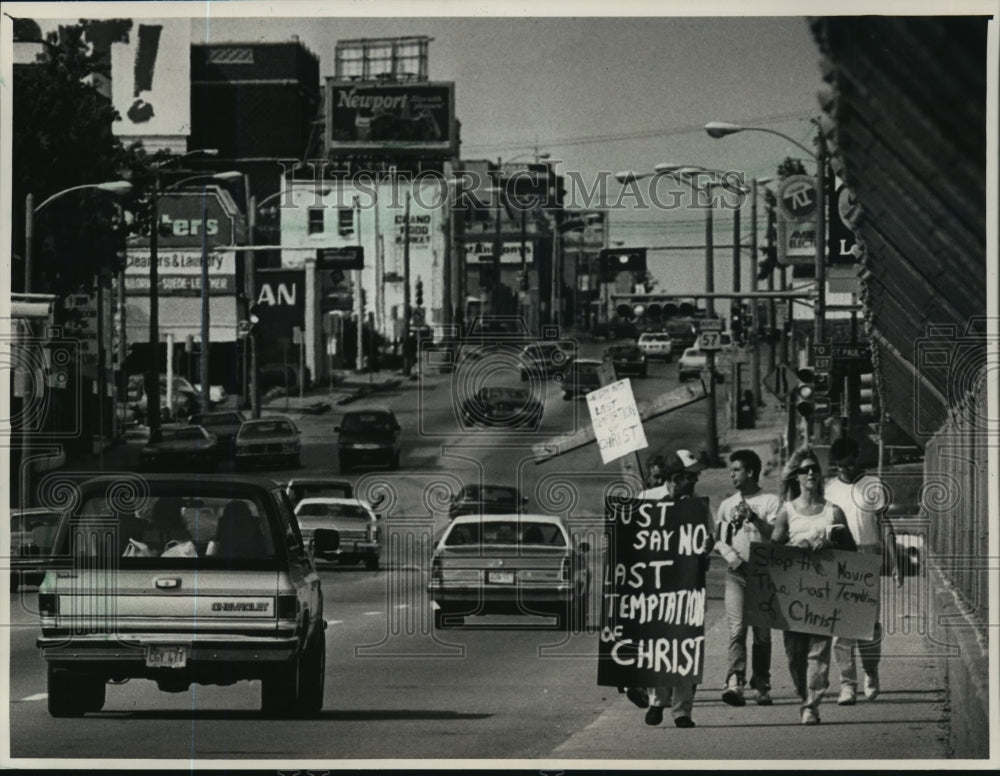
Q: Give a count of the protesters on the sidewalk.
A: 5